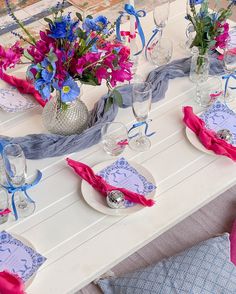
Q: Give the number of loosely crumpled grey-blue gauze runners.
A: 1